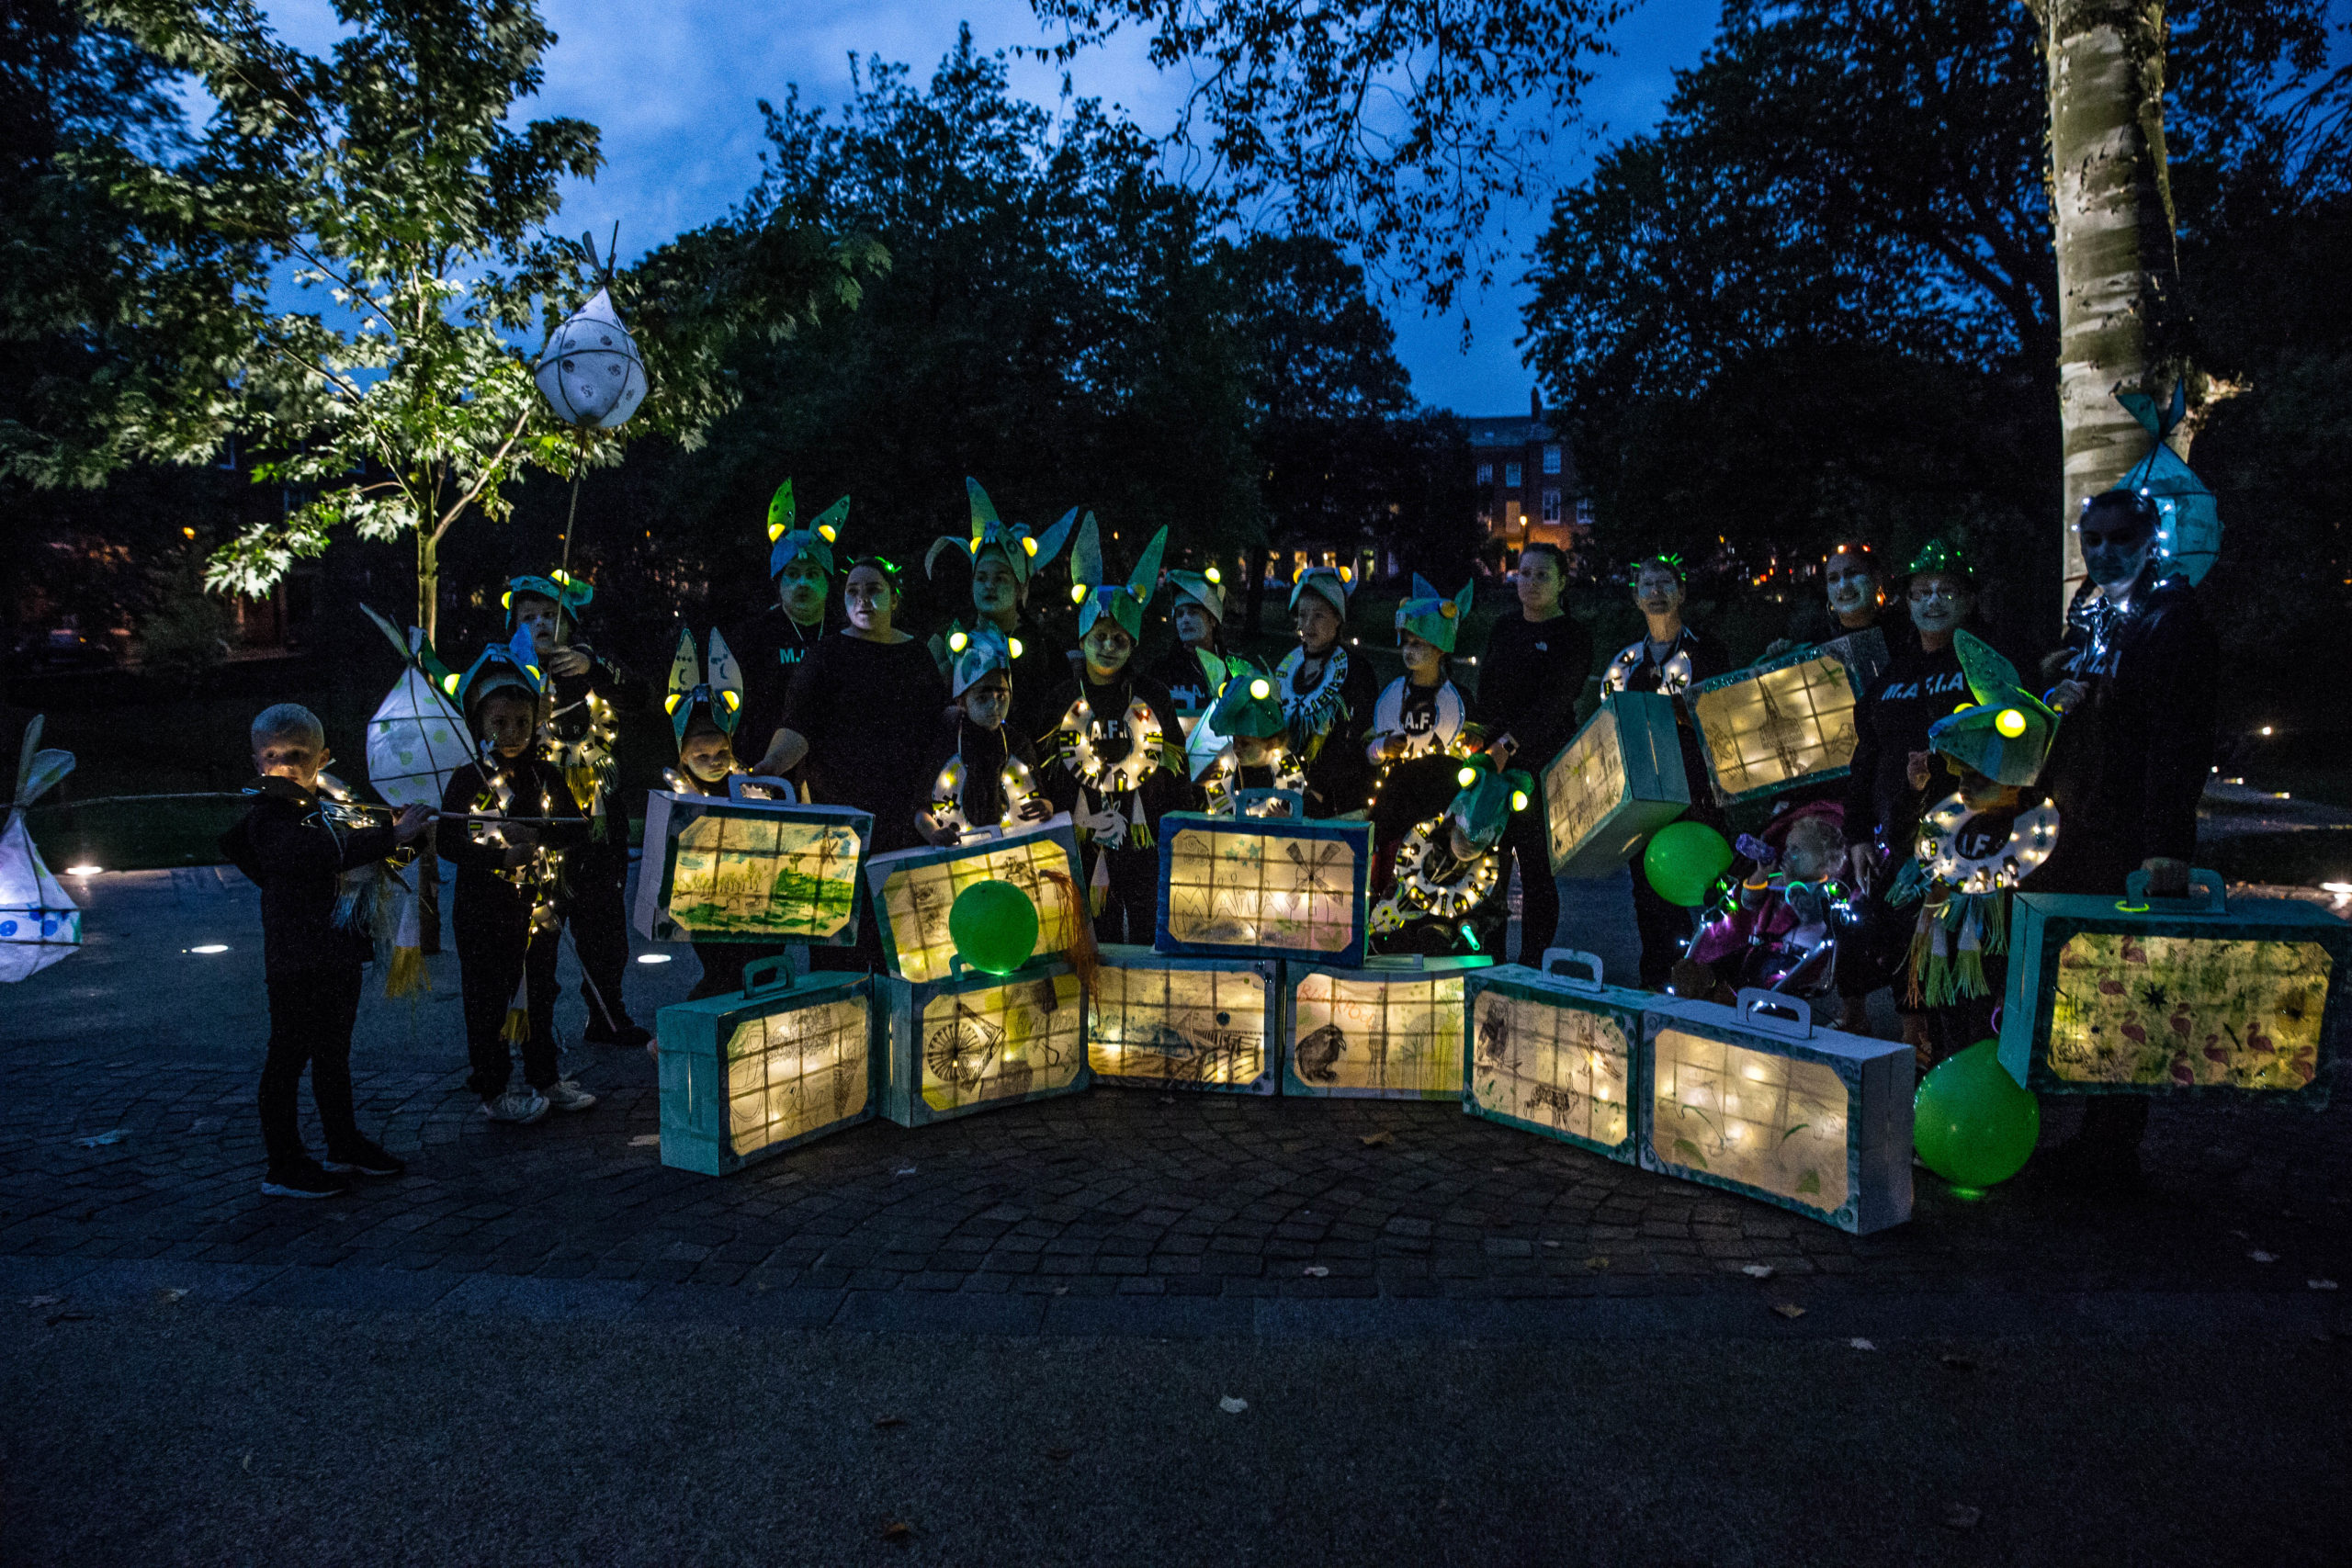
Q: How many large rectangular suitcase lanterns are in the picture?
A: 12